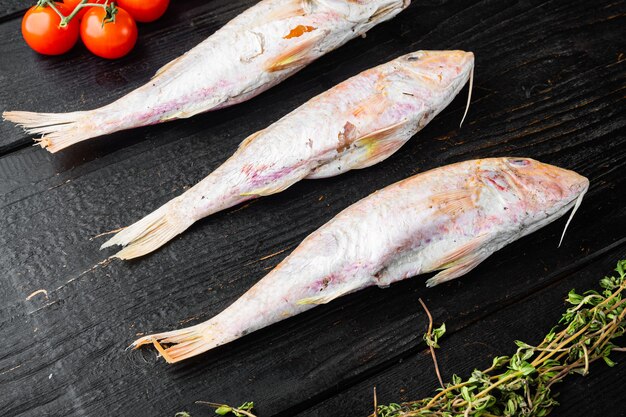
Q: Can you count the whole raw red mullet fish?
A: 3